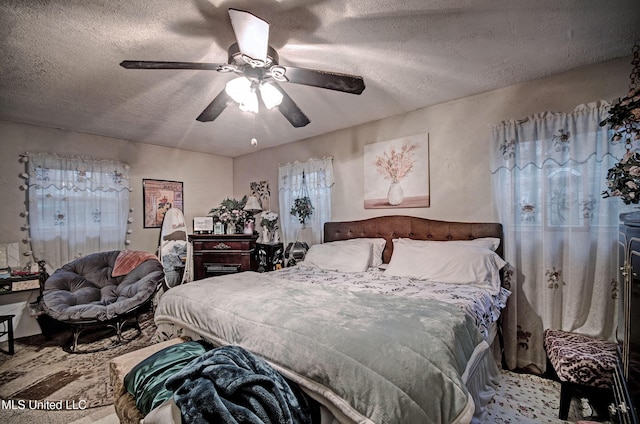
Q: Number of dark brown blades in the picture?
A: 4